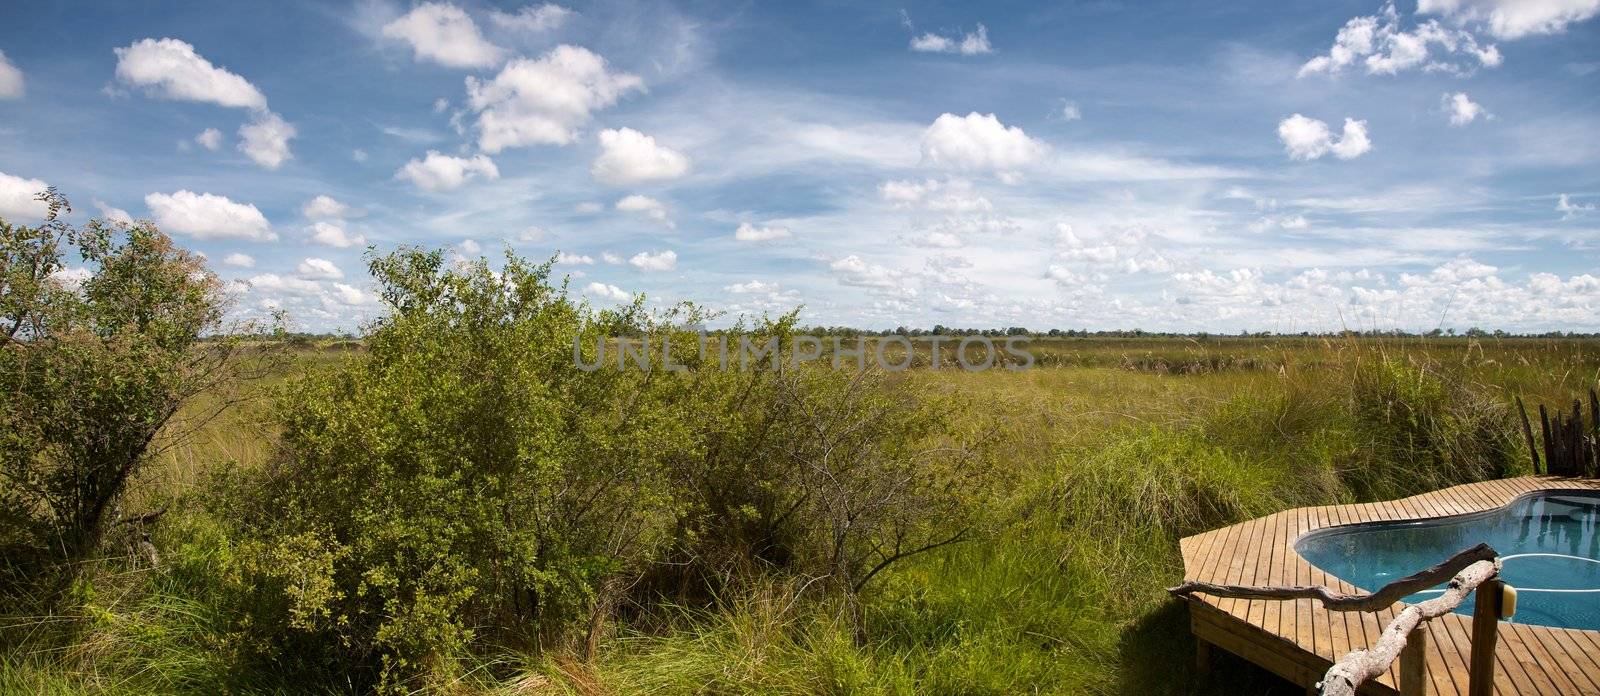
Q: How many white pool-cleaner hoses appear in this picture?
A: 1